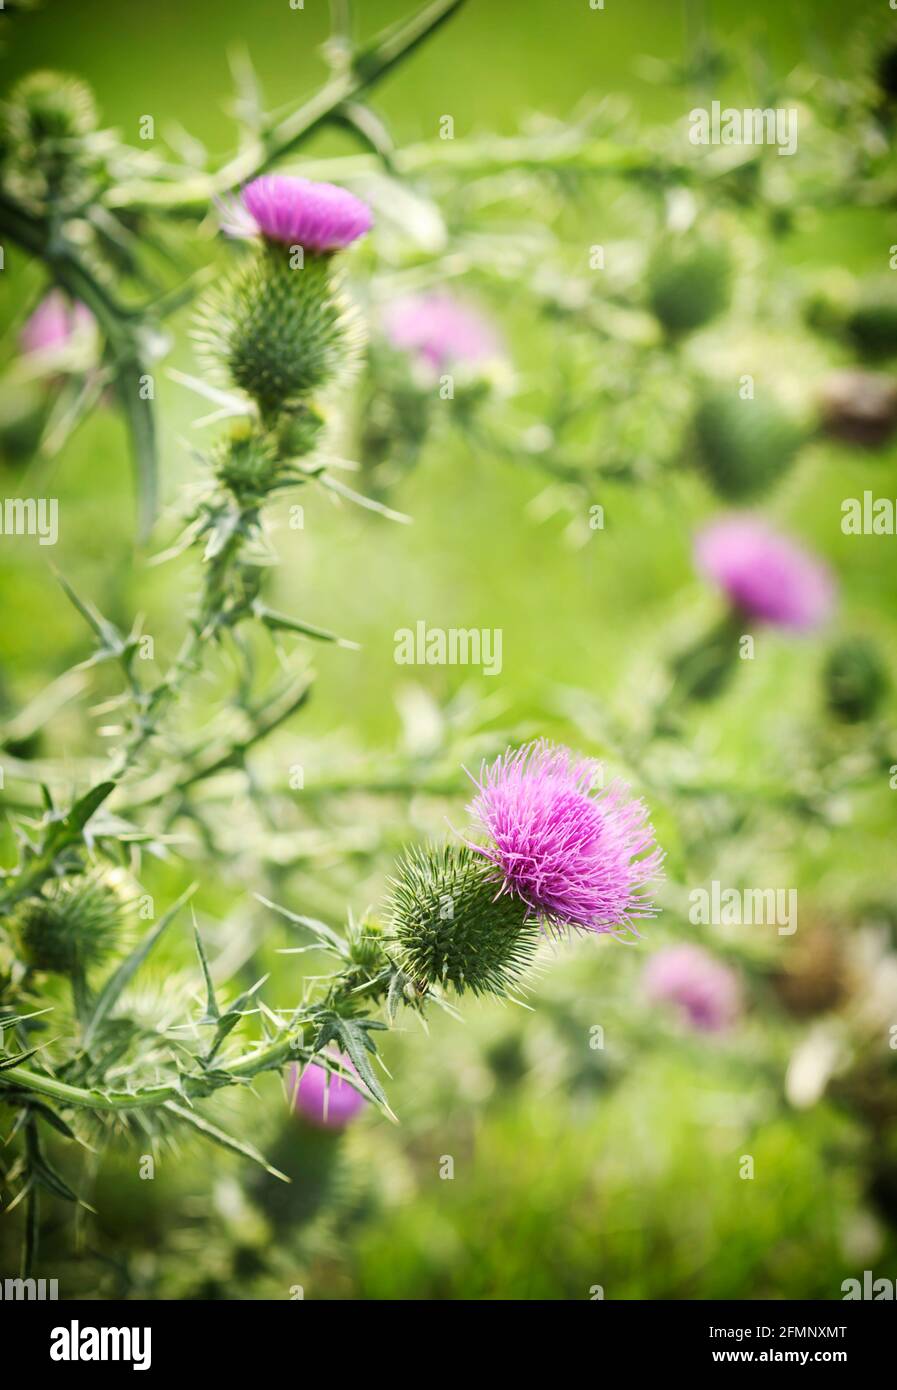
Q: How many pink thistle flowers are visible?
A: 7